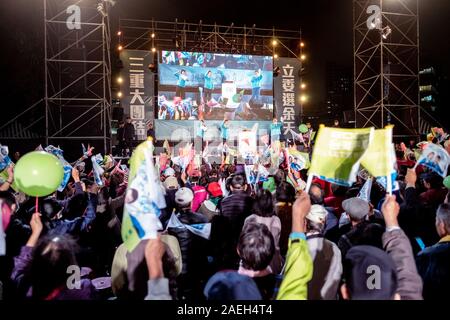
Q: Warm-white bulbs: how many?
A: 12